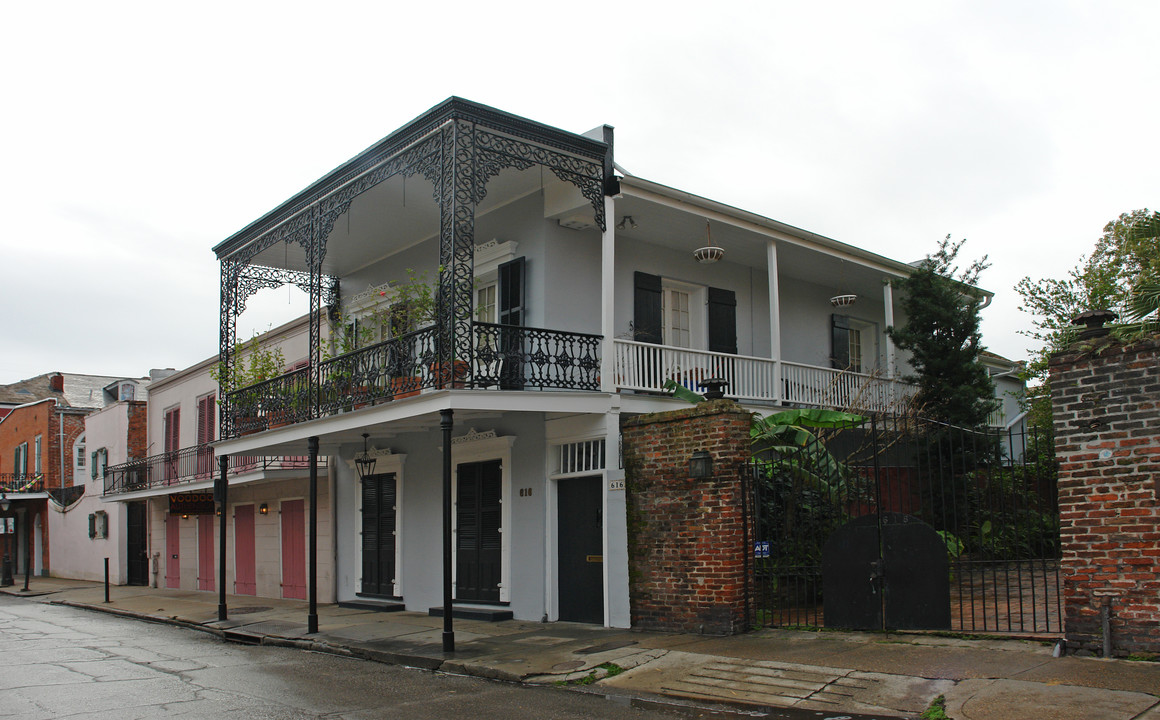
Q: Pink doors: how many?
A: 4